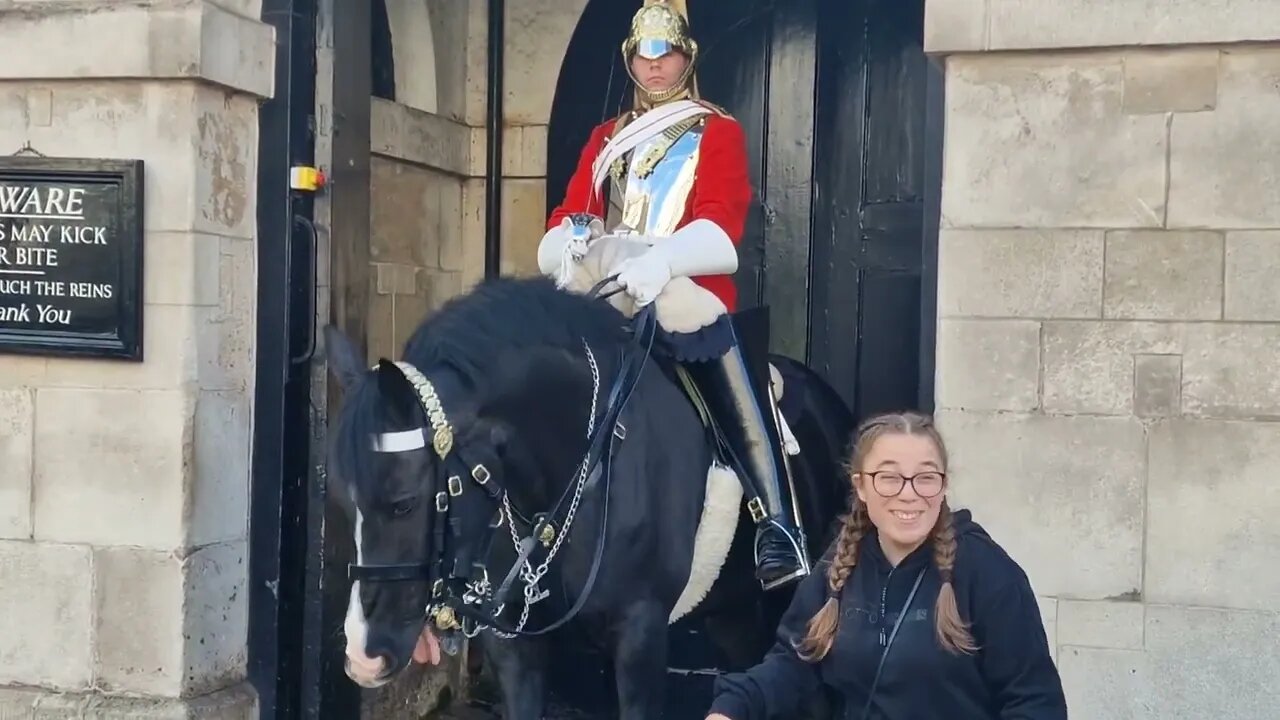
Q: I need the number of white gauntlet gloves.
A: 2